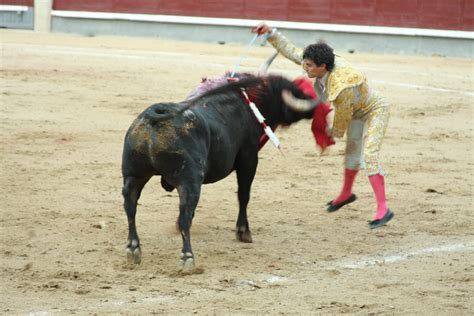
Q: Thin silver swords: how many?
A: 1